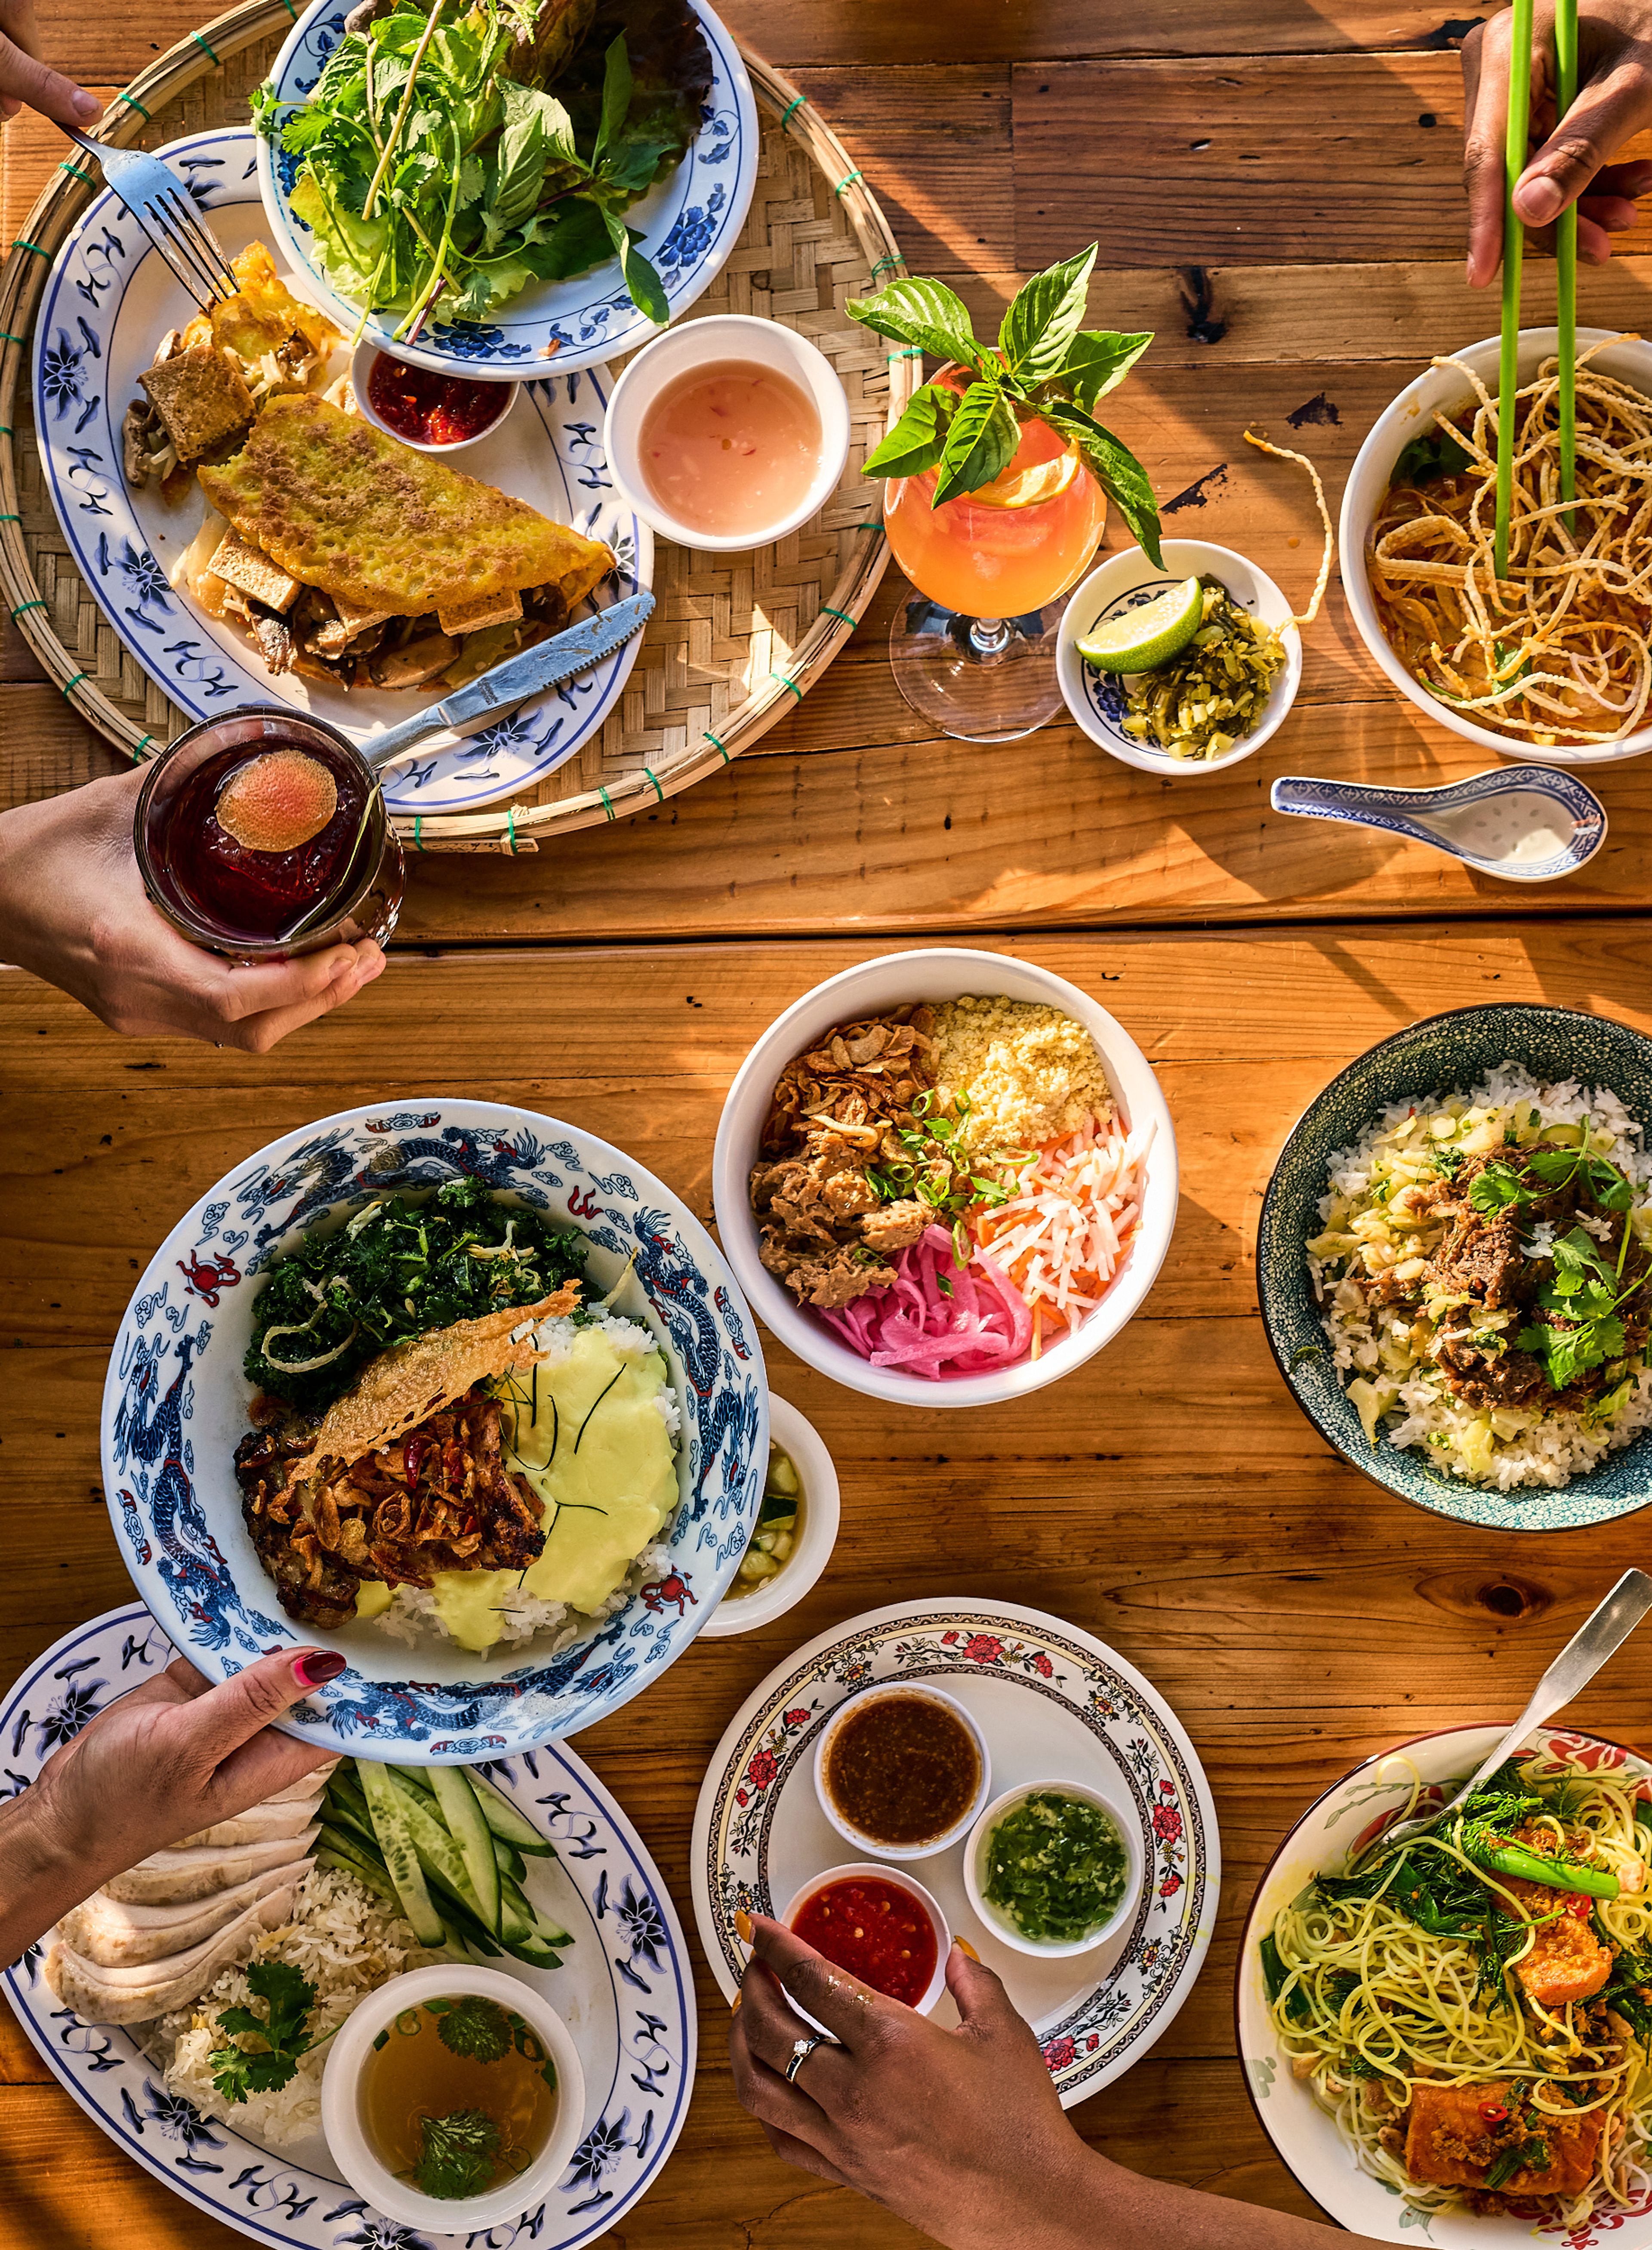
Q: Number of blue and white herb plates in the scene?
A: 1